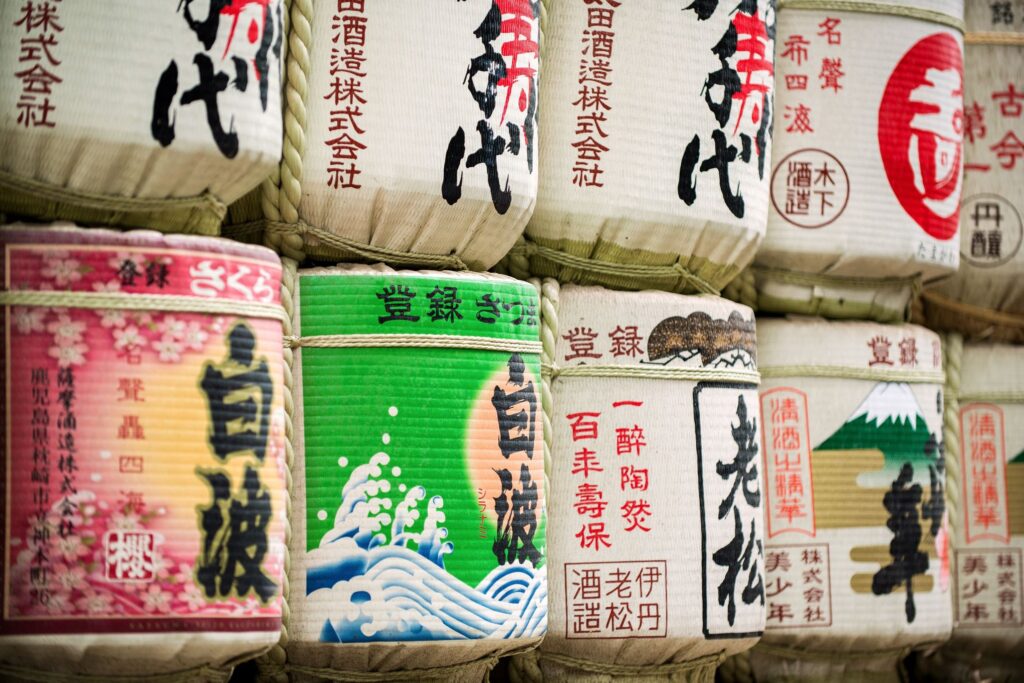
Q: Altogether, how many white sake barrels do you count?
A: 8